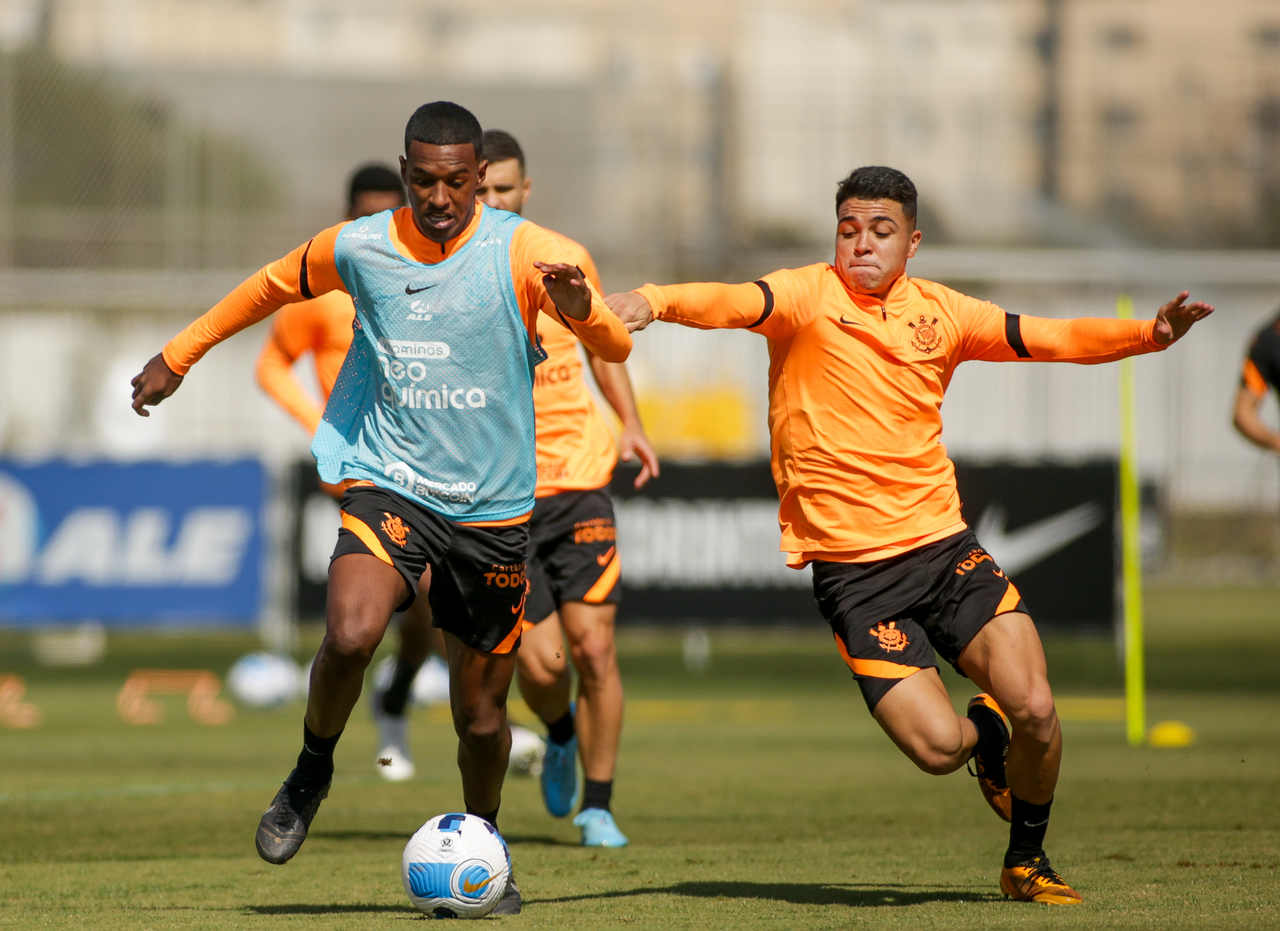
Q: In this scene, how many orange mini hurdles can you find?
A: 2